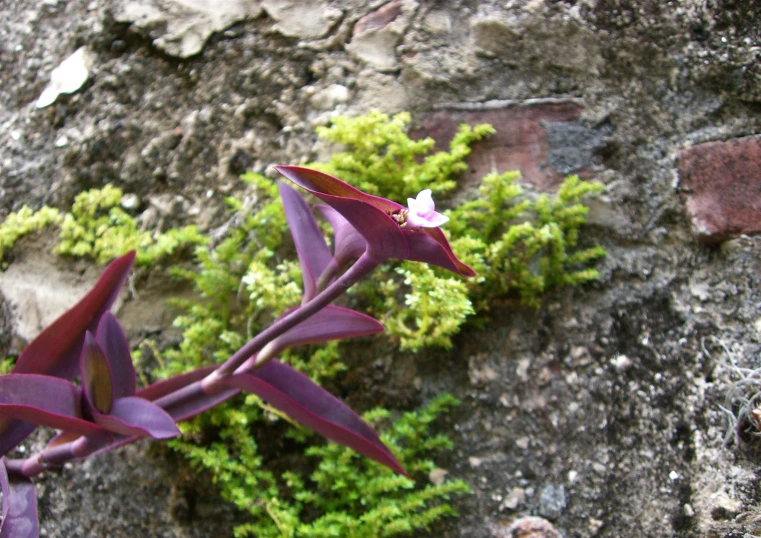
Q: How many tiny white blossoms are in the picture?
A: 1